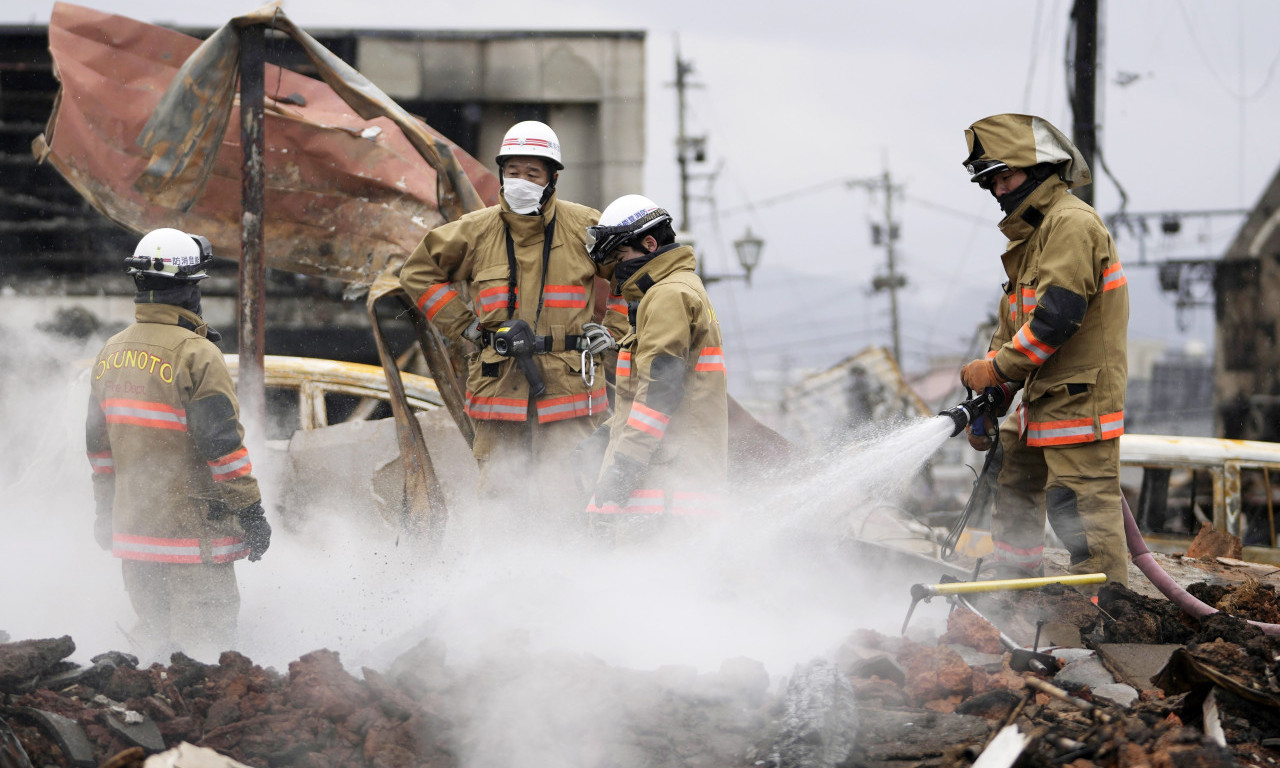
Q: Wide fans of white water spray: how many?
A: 1